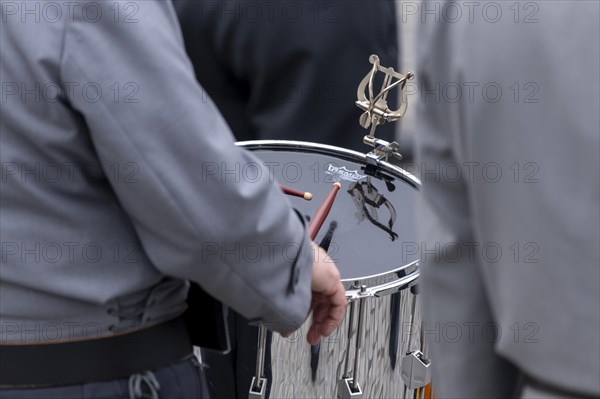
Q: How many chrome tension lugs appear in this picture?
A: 3